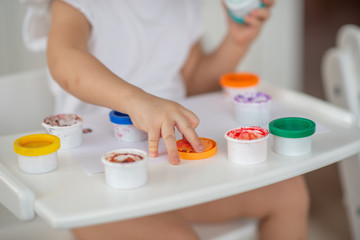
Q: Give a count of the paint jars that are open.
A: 4